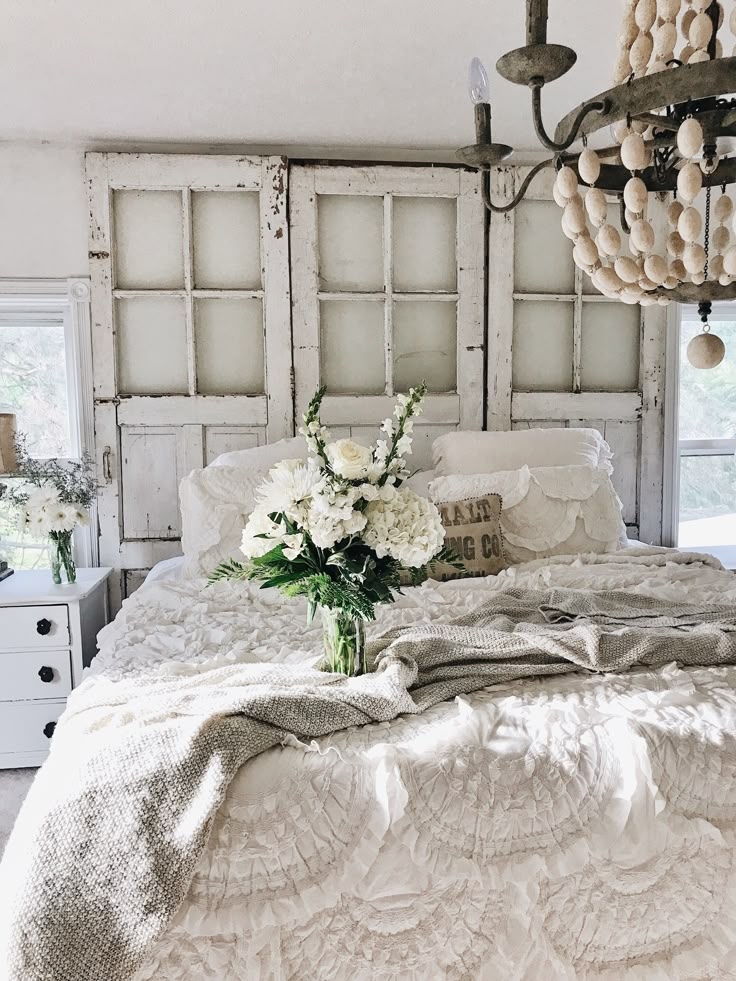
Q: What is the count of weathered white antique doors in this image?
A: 3